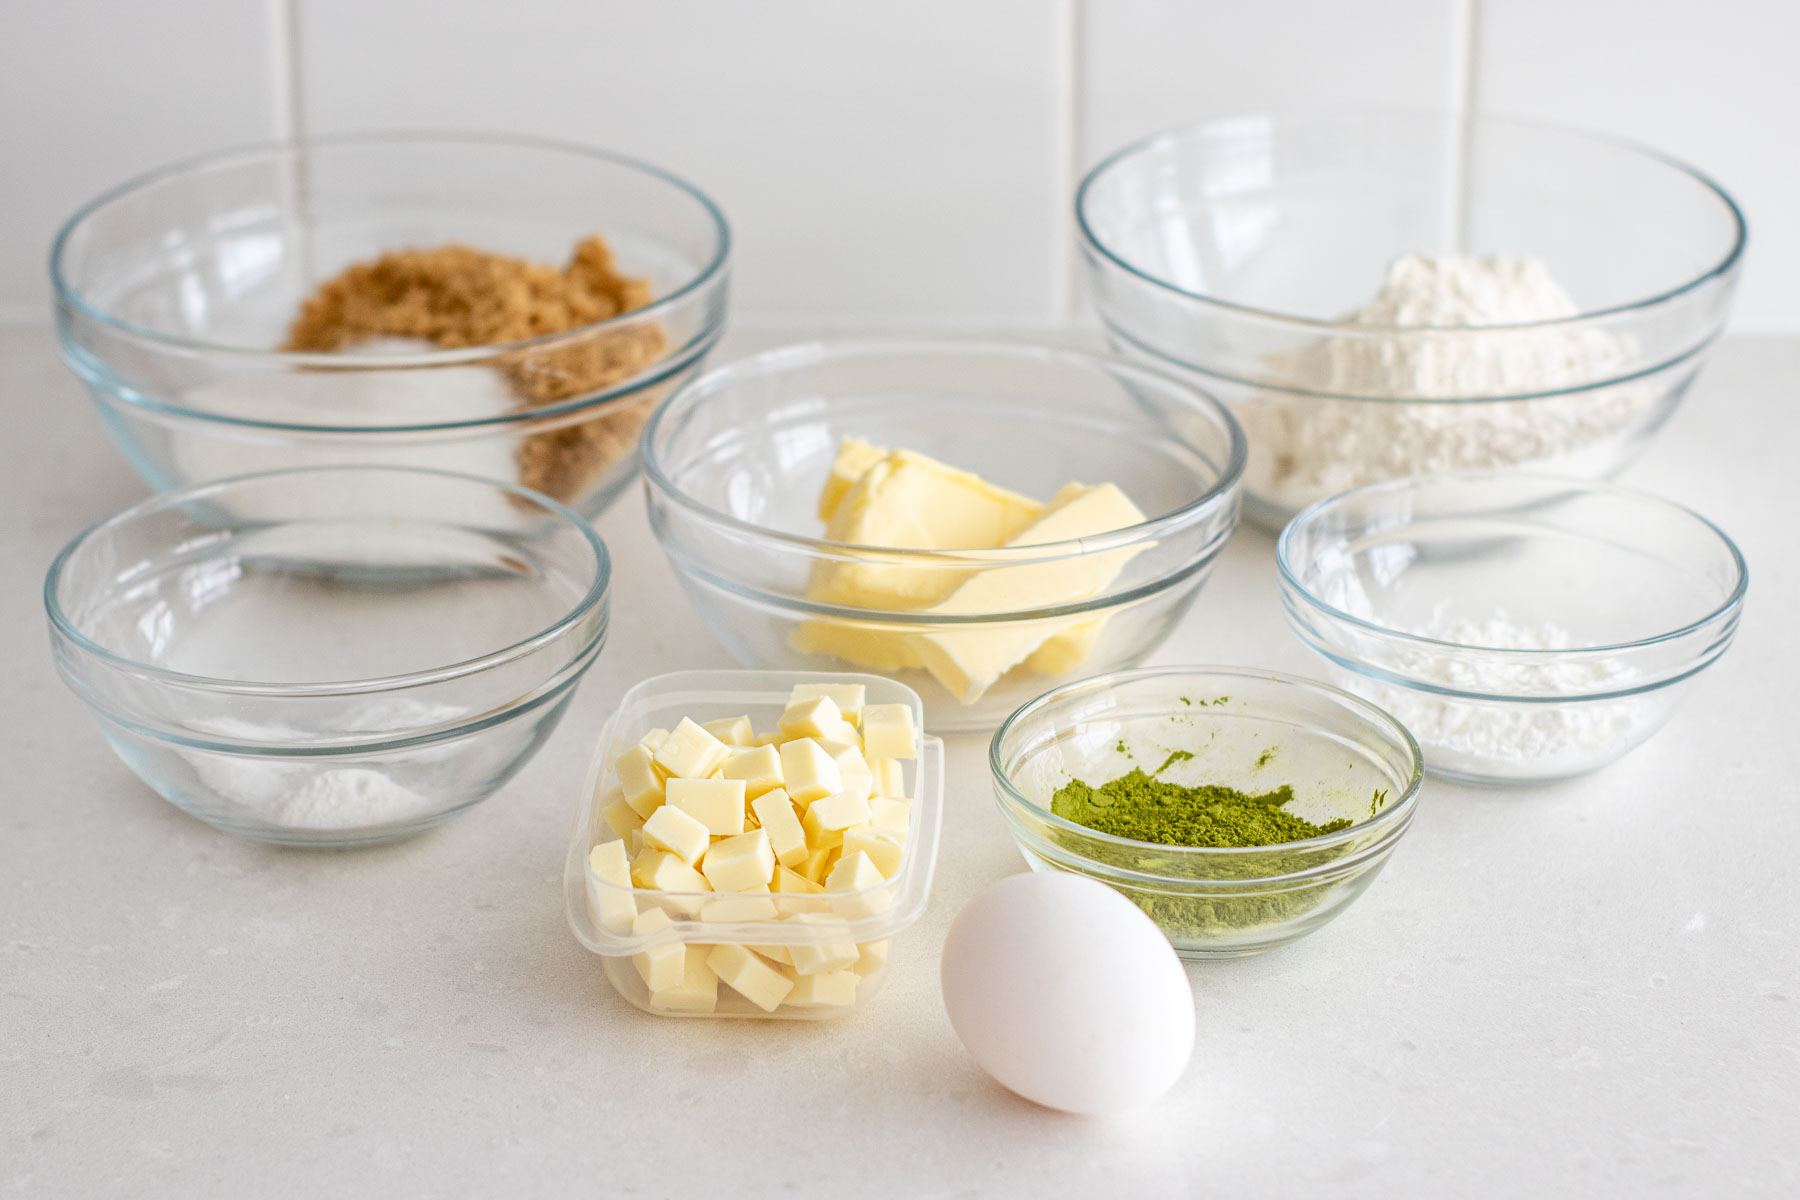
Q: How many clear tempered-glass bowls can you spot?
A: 6